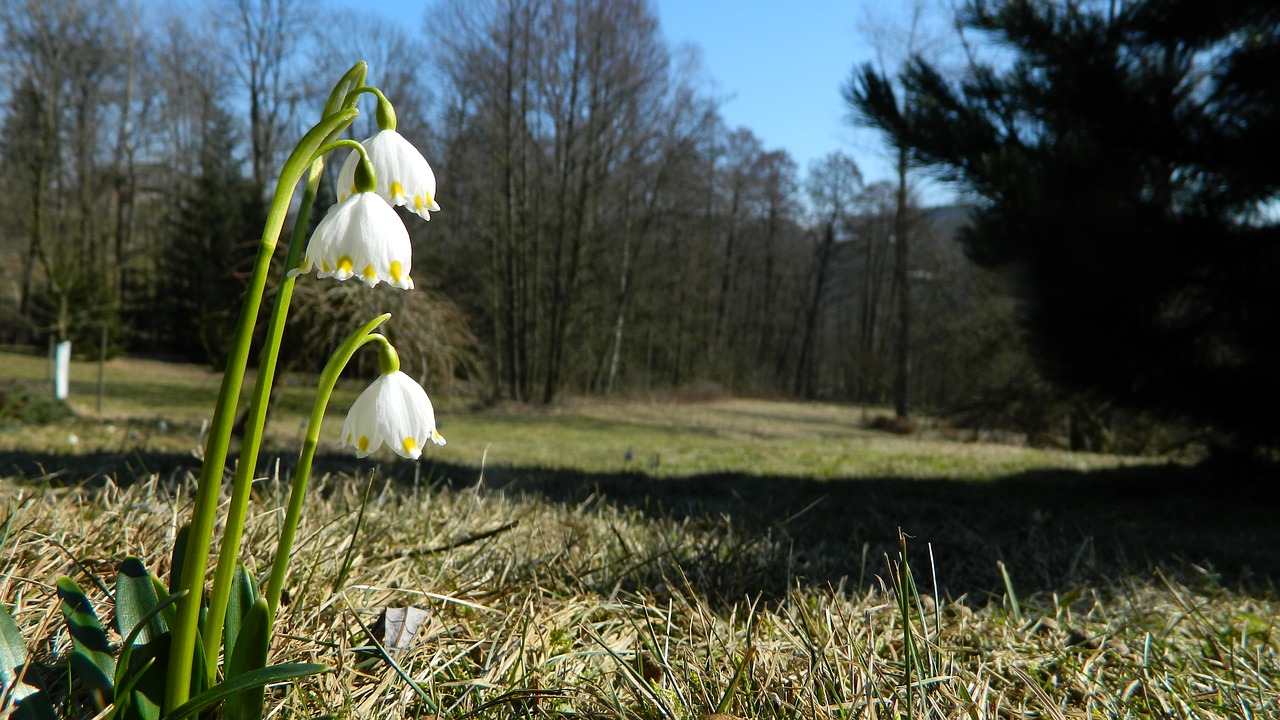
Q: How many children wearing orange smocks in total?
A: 0